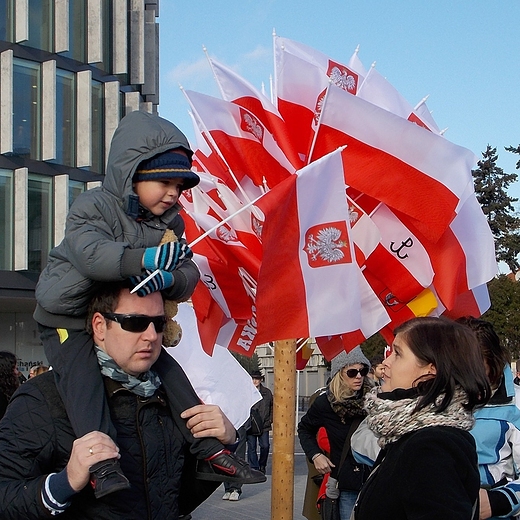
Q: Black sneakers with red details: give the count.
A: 2